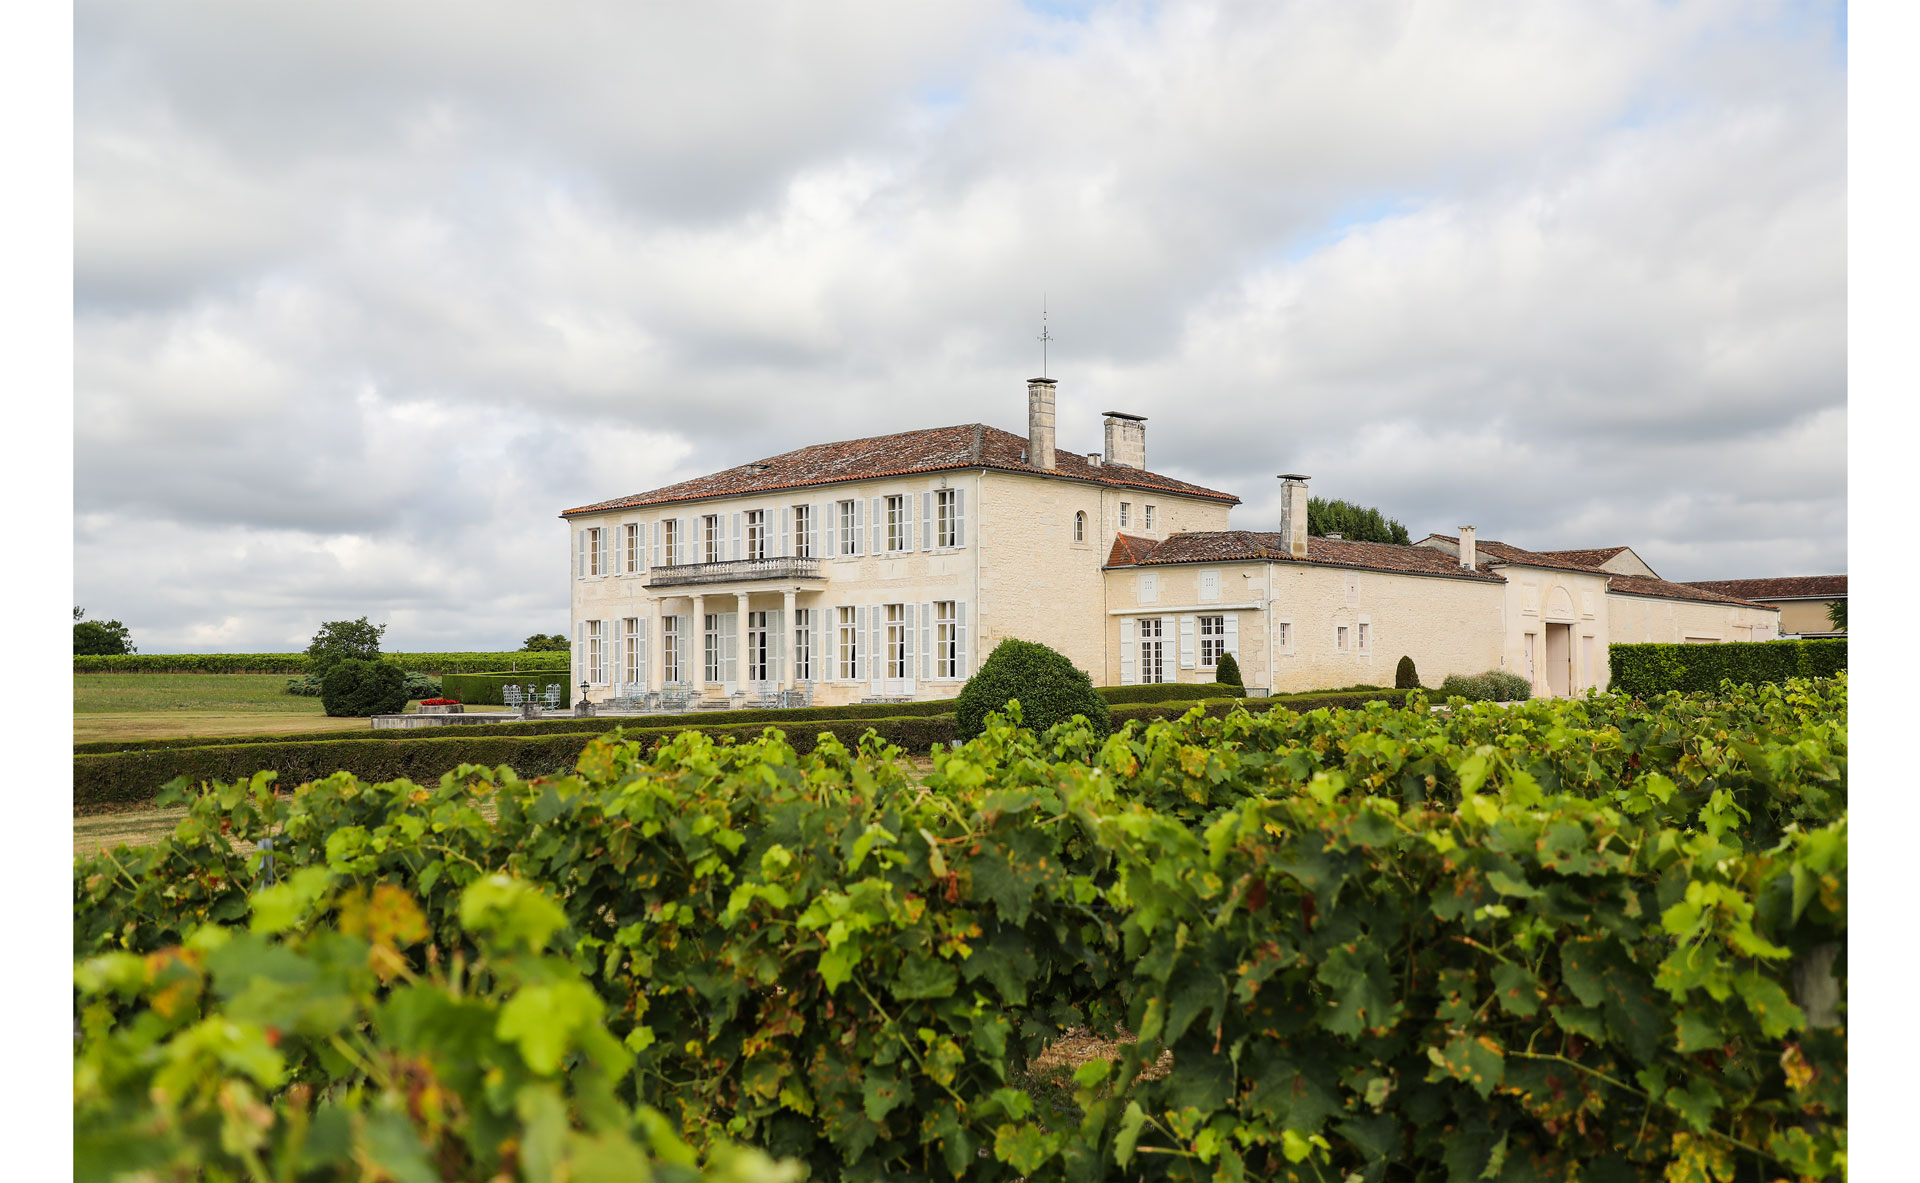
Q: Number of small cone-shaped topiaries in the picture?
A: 2